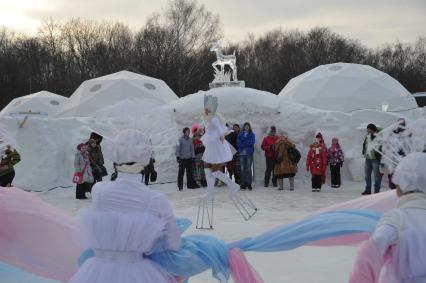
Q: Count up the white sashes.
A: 1